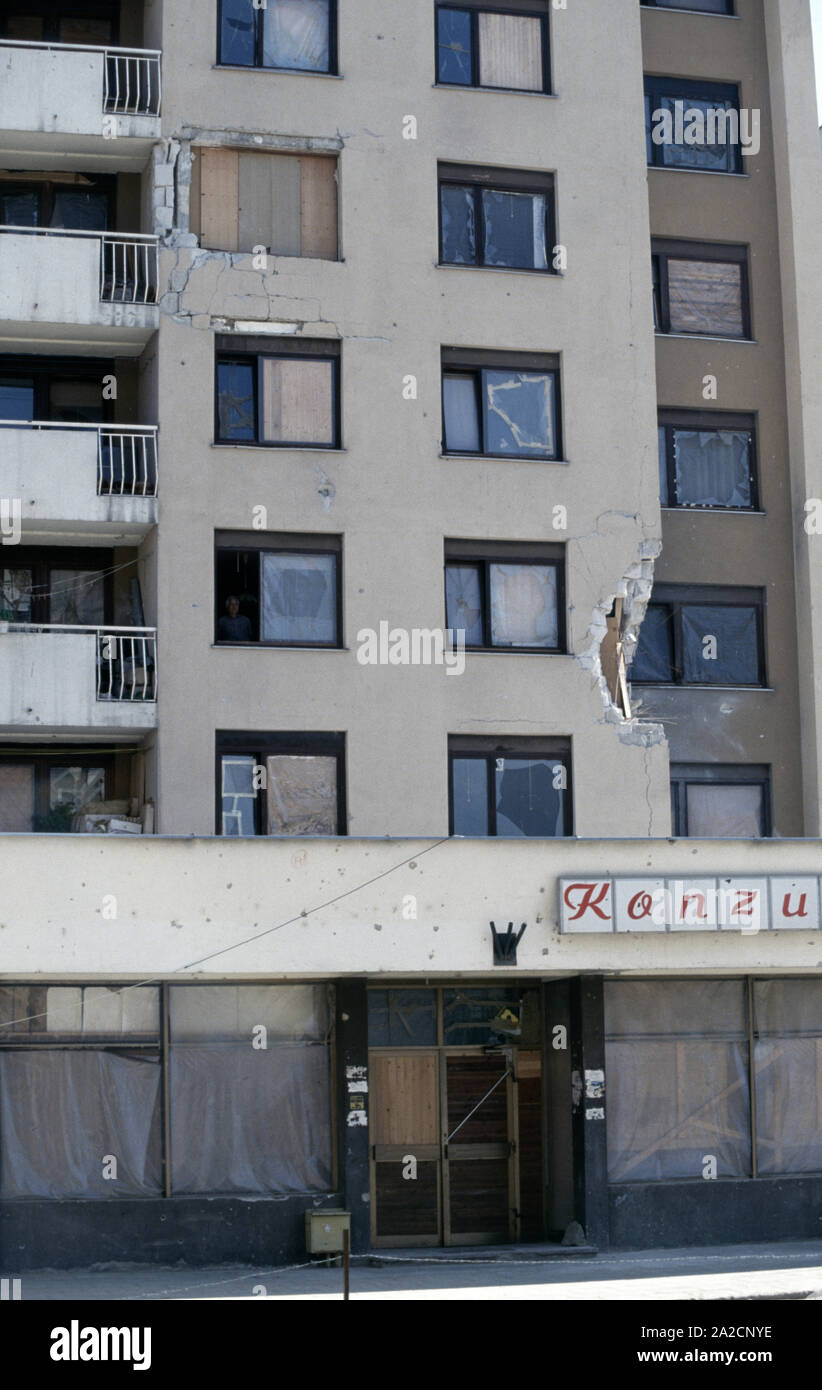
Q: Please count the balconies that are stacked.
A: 4